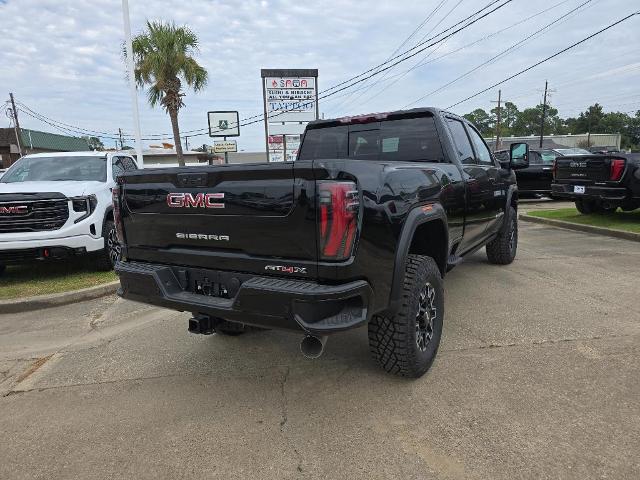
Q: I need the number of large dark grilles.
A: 1